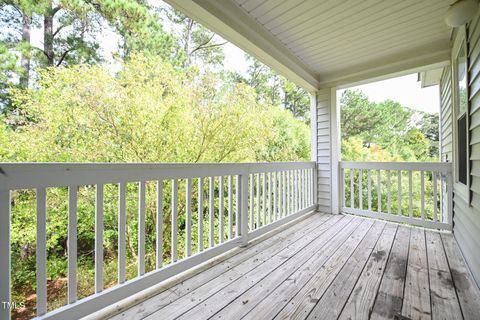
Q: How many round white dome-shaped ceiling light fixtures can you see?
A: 1